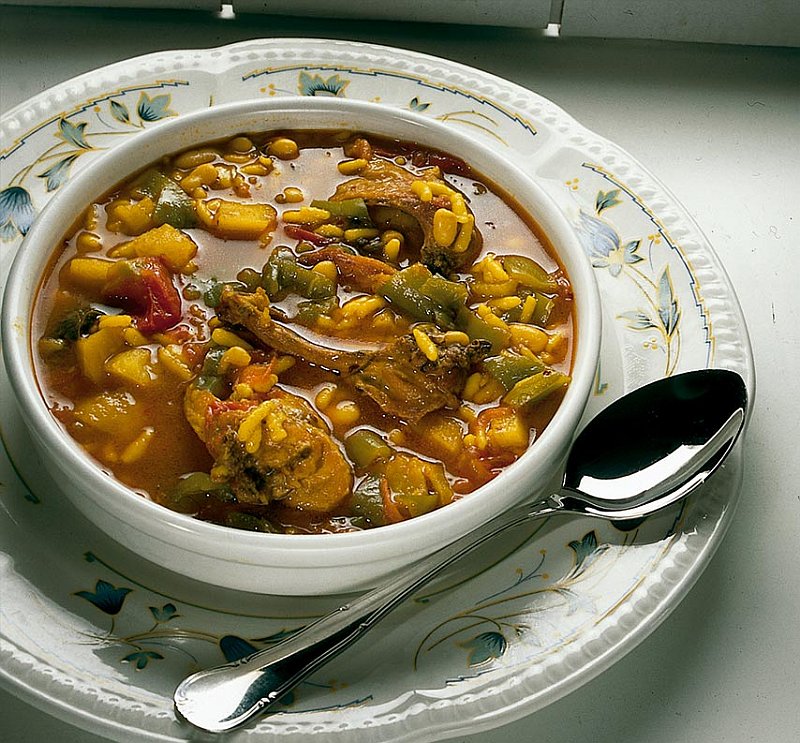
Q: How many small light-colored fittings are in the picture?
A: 2